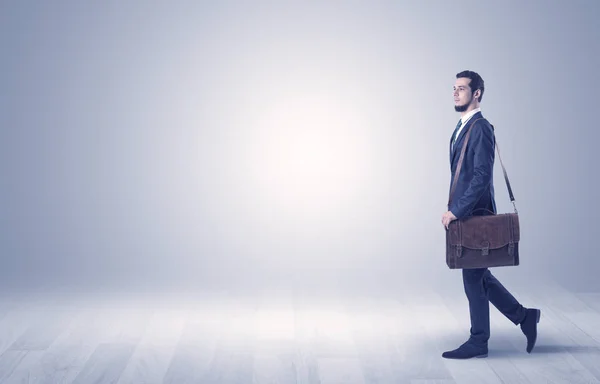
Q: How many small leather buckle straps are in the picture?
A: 2